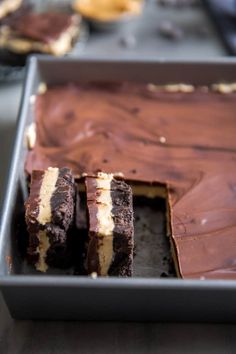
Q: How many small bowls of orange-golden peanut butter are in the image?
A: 1